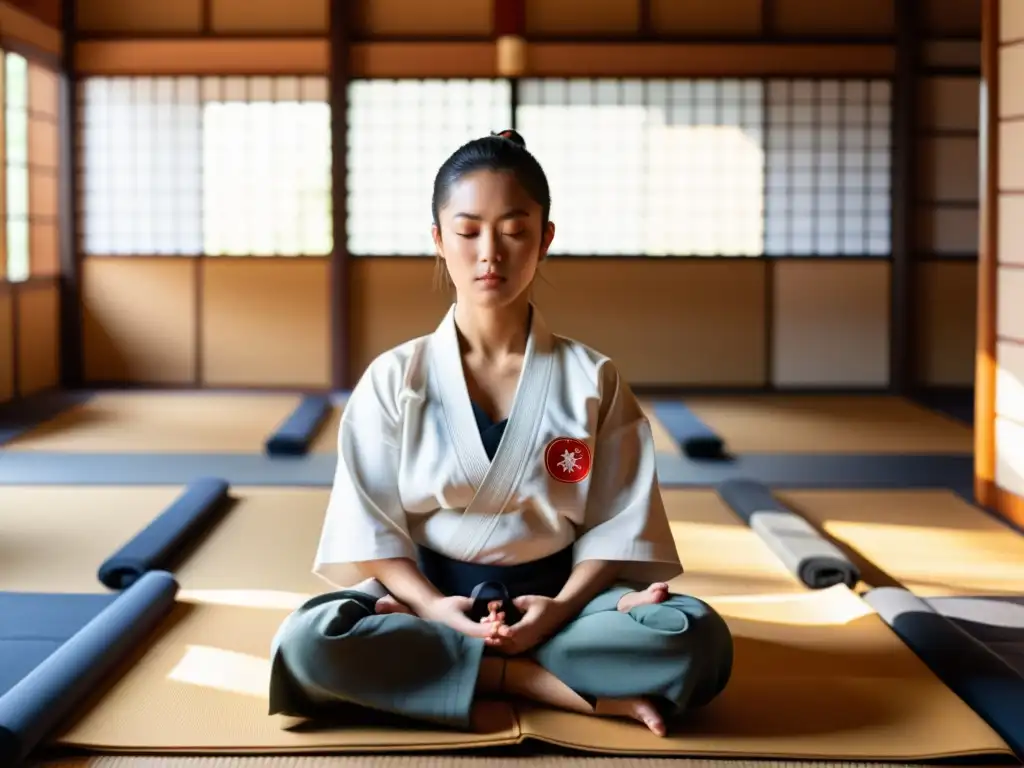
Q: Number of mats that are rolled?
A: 6